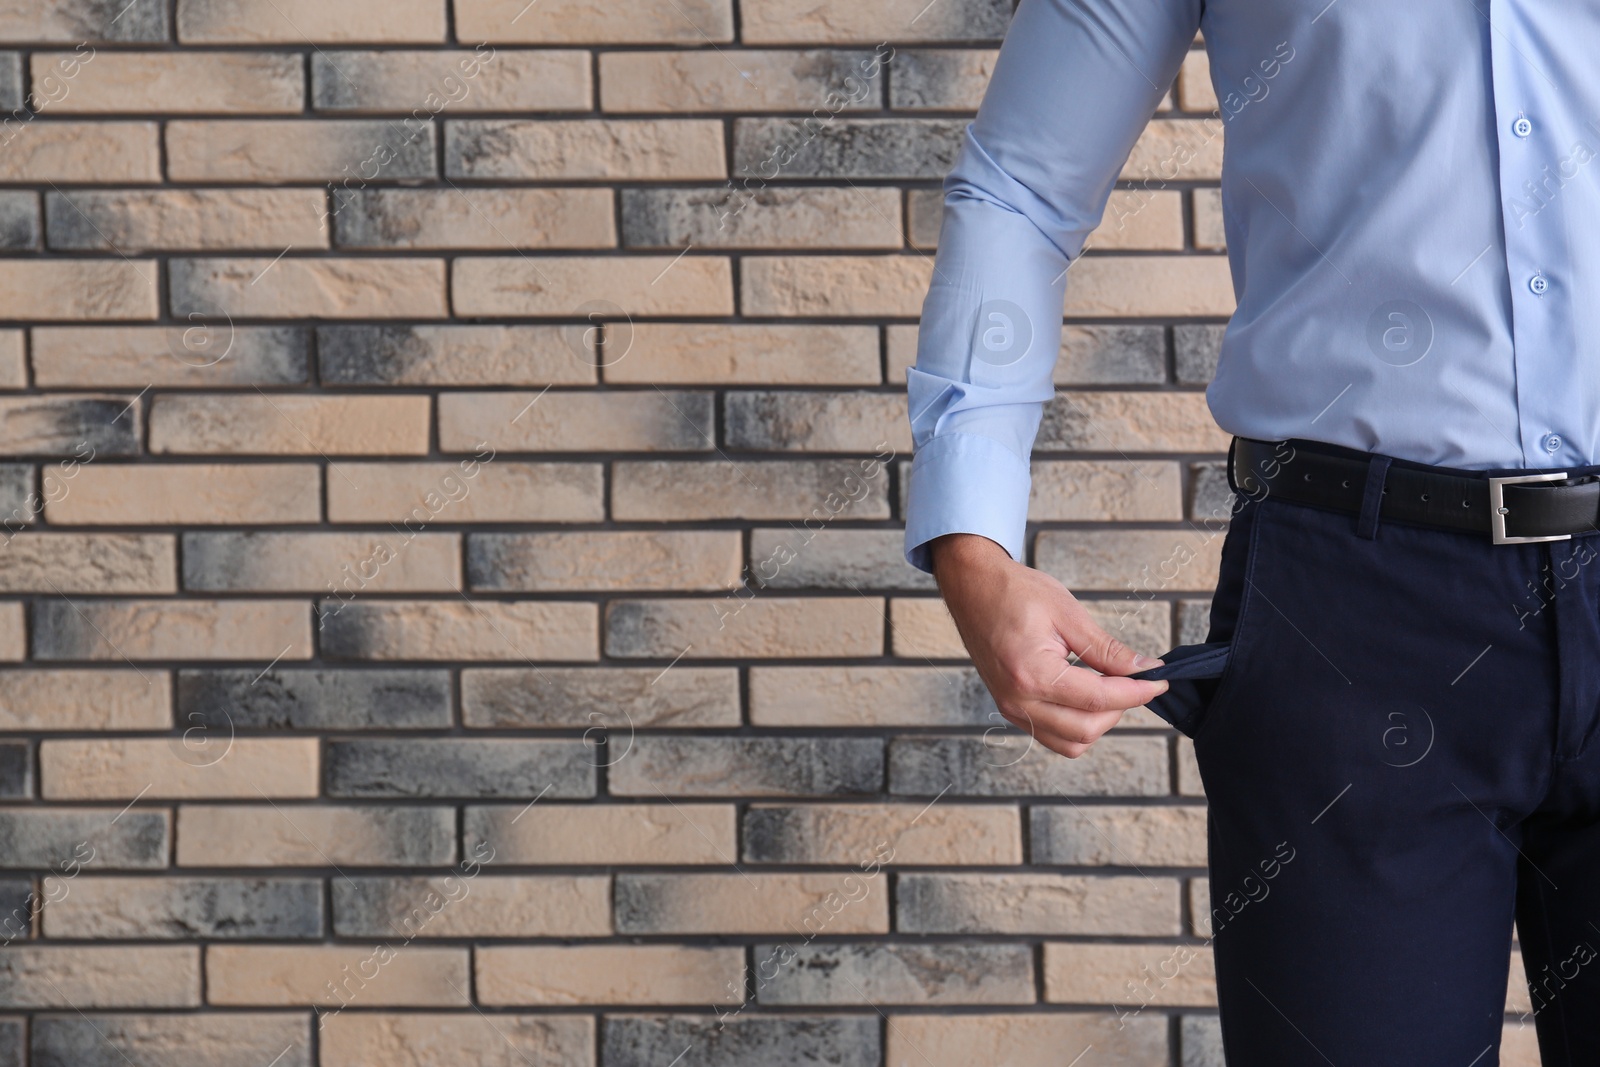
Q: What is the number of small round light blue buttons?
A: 3